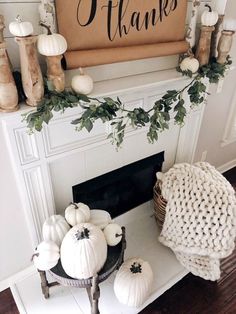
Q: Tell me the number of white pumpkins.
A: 12